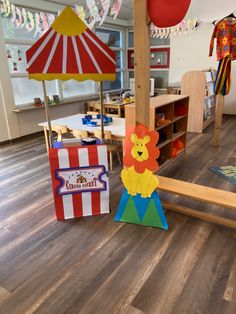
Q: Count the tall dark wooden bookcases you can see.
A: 0